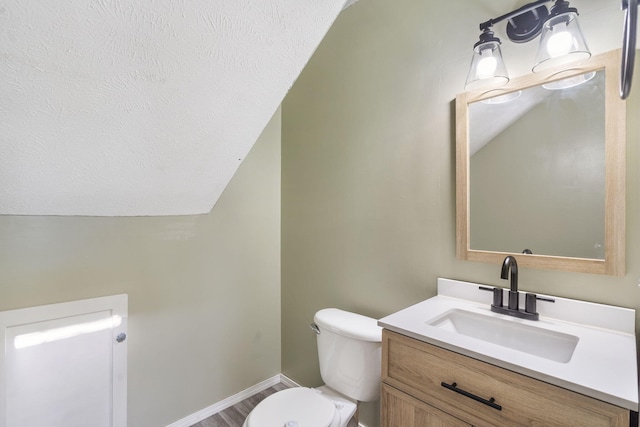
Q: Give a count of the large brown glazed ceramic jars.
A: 0